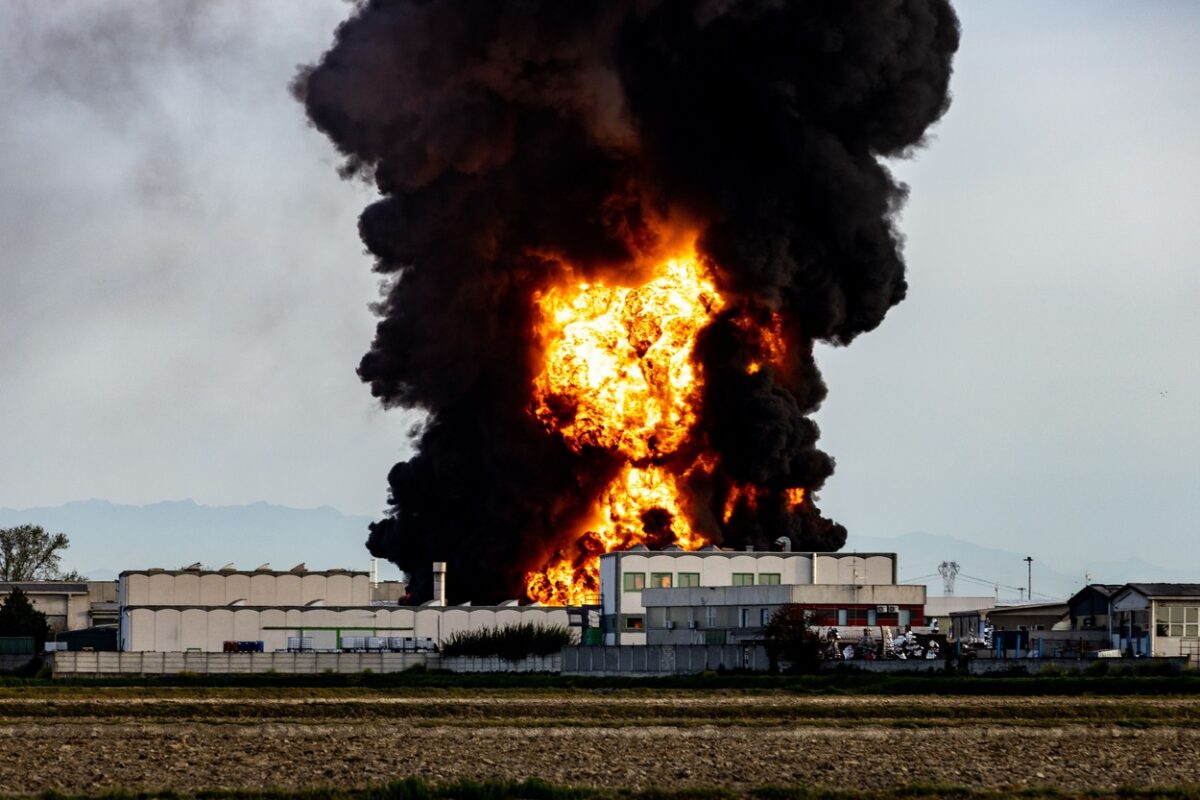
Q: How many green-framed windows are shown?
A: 6